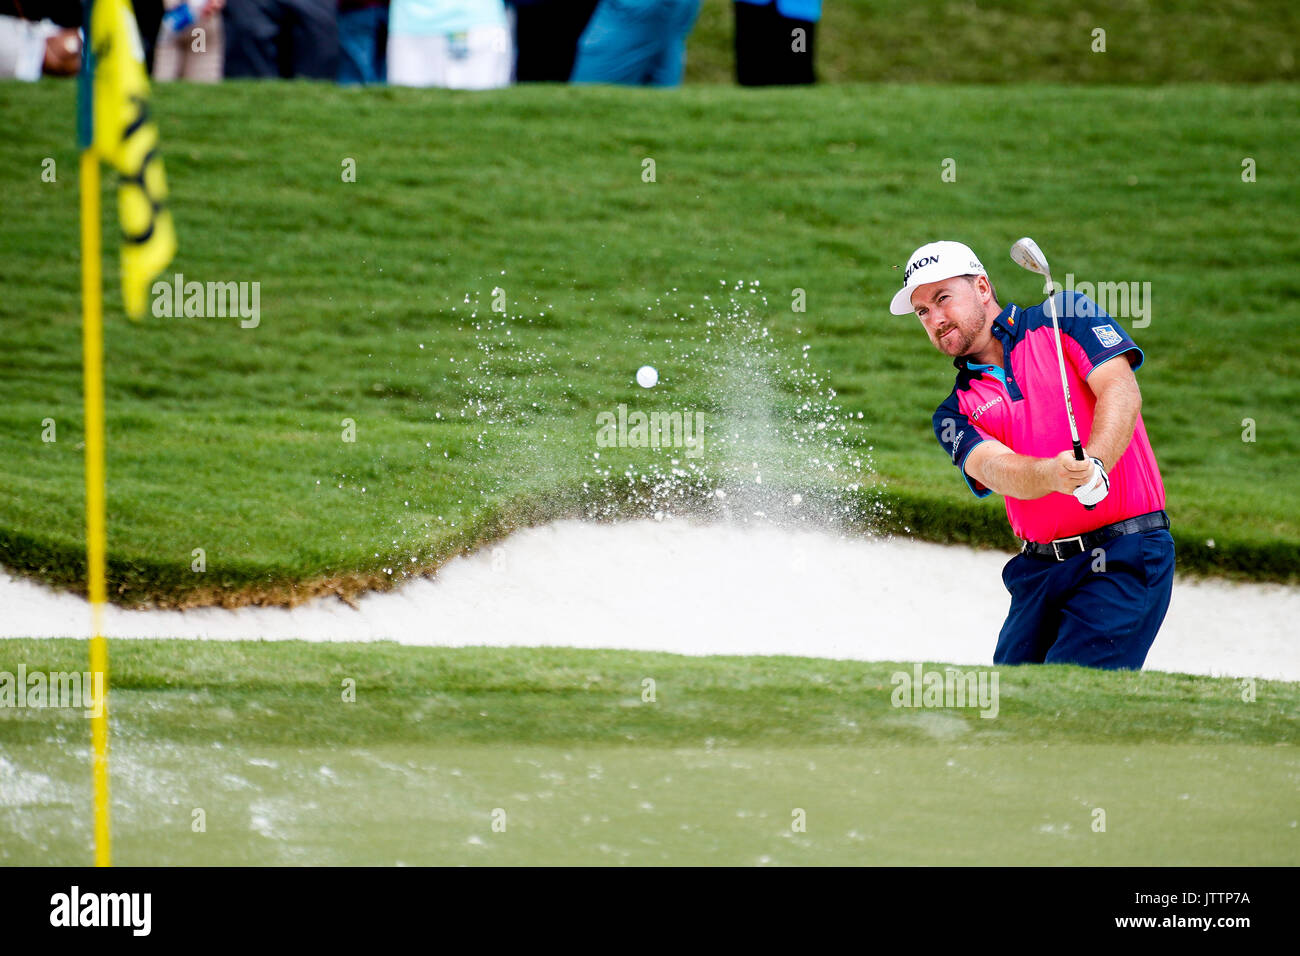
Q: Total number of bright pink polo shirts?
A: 1